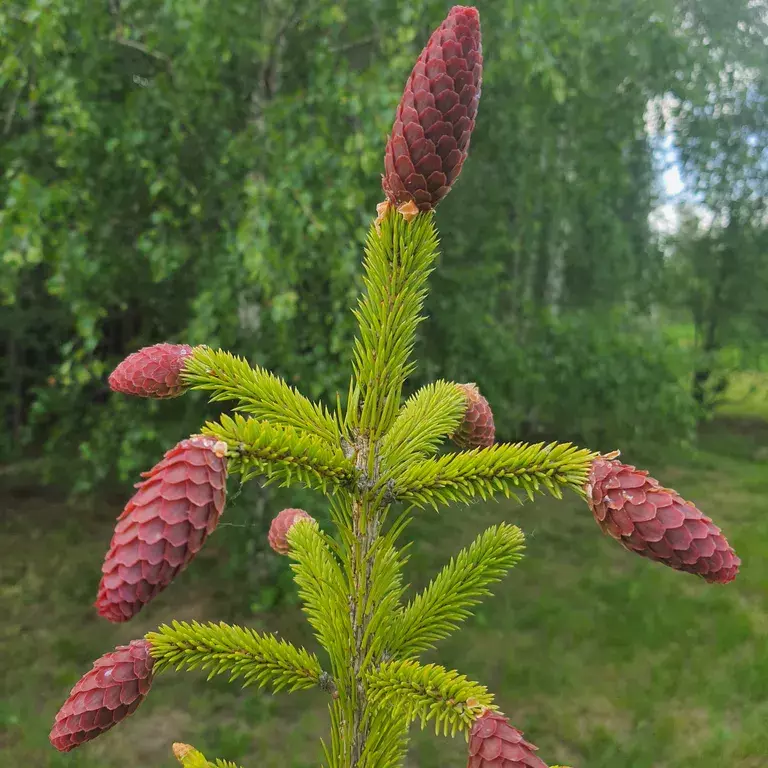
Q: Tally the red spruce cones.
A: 8